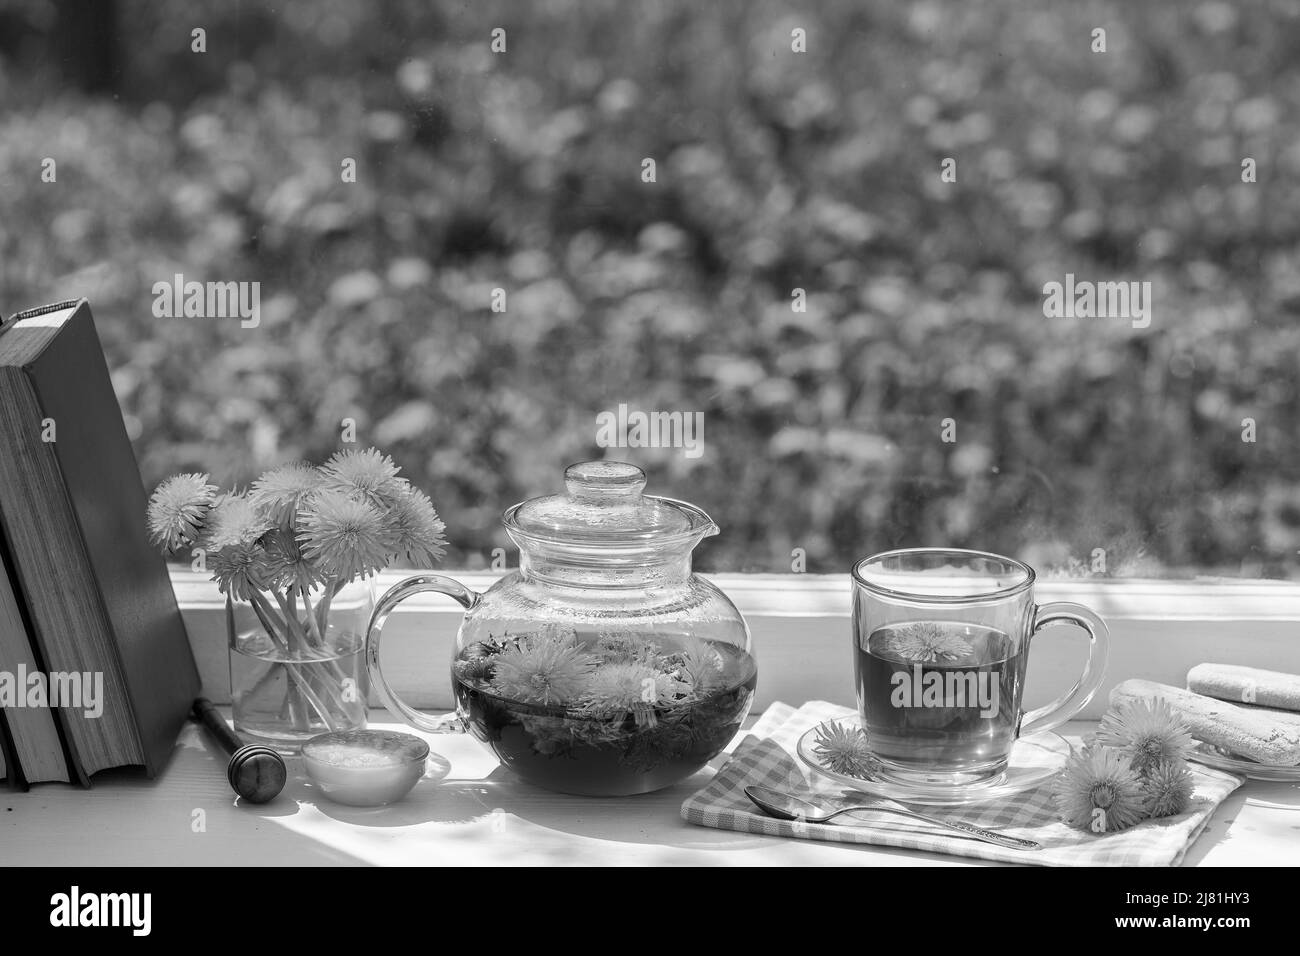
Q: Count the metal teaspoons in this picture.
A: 1